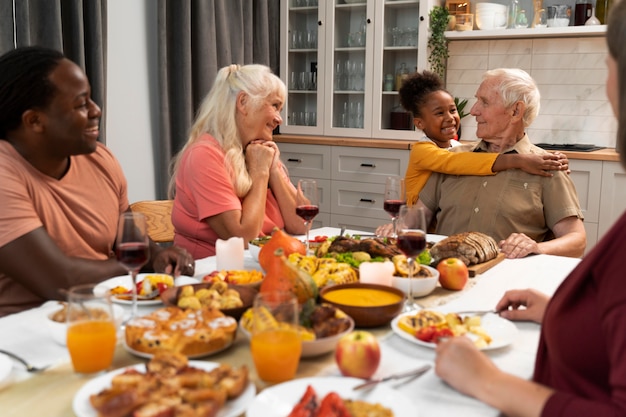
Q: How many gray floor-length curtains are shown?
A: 2